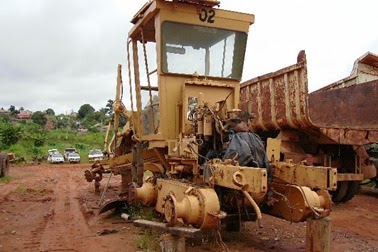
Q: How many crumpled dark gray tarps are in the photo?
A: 1